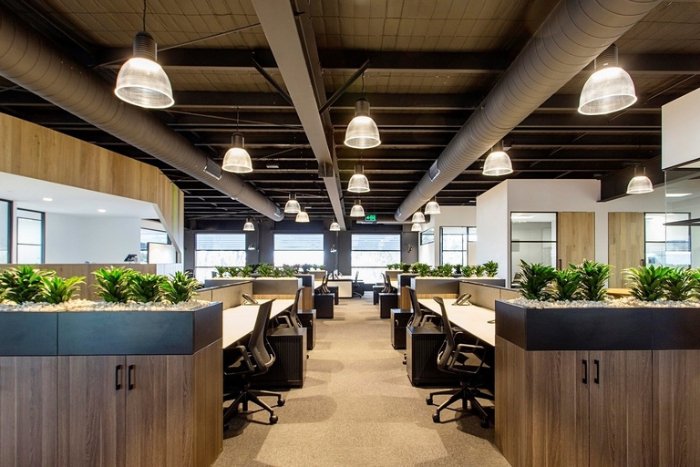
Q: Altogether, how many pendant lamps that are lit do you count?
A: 15